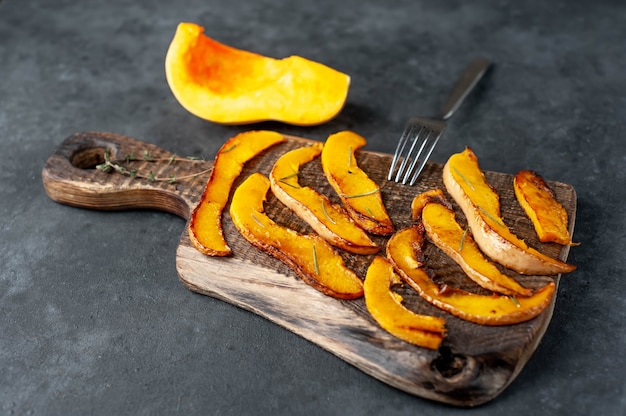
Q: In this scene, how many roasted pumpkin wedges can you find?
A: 9